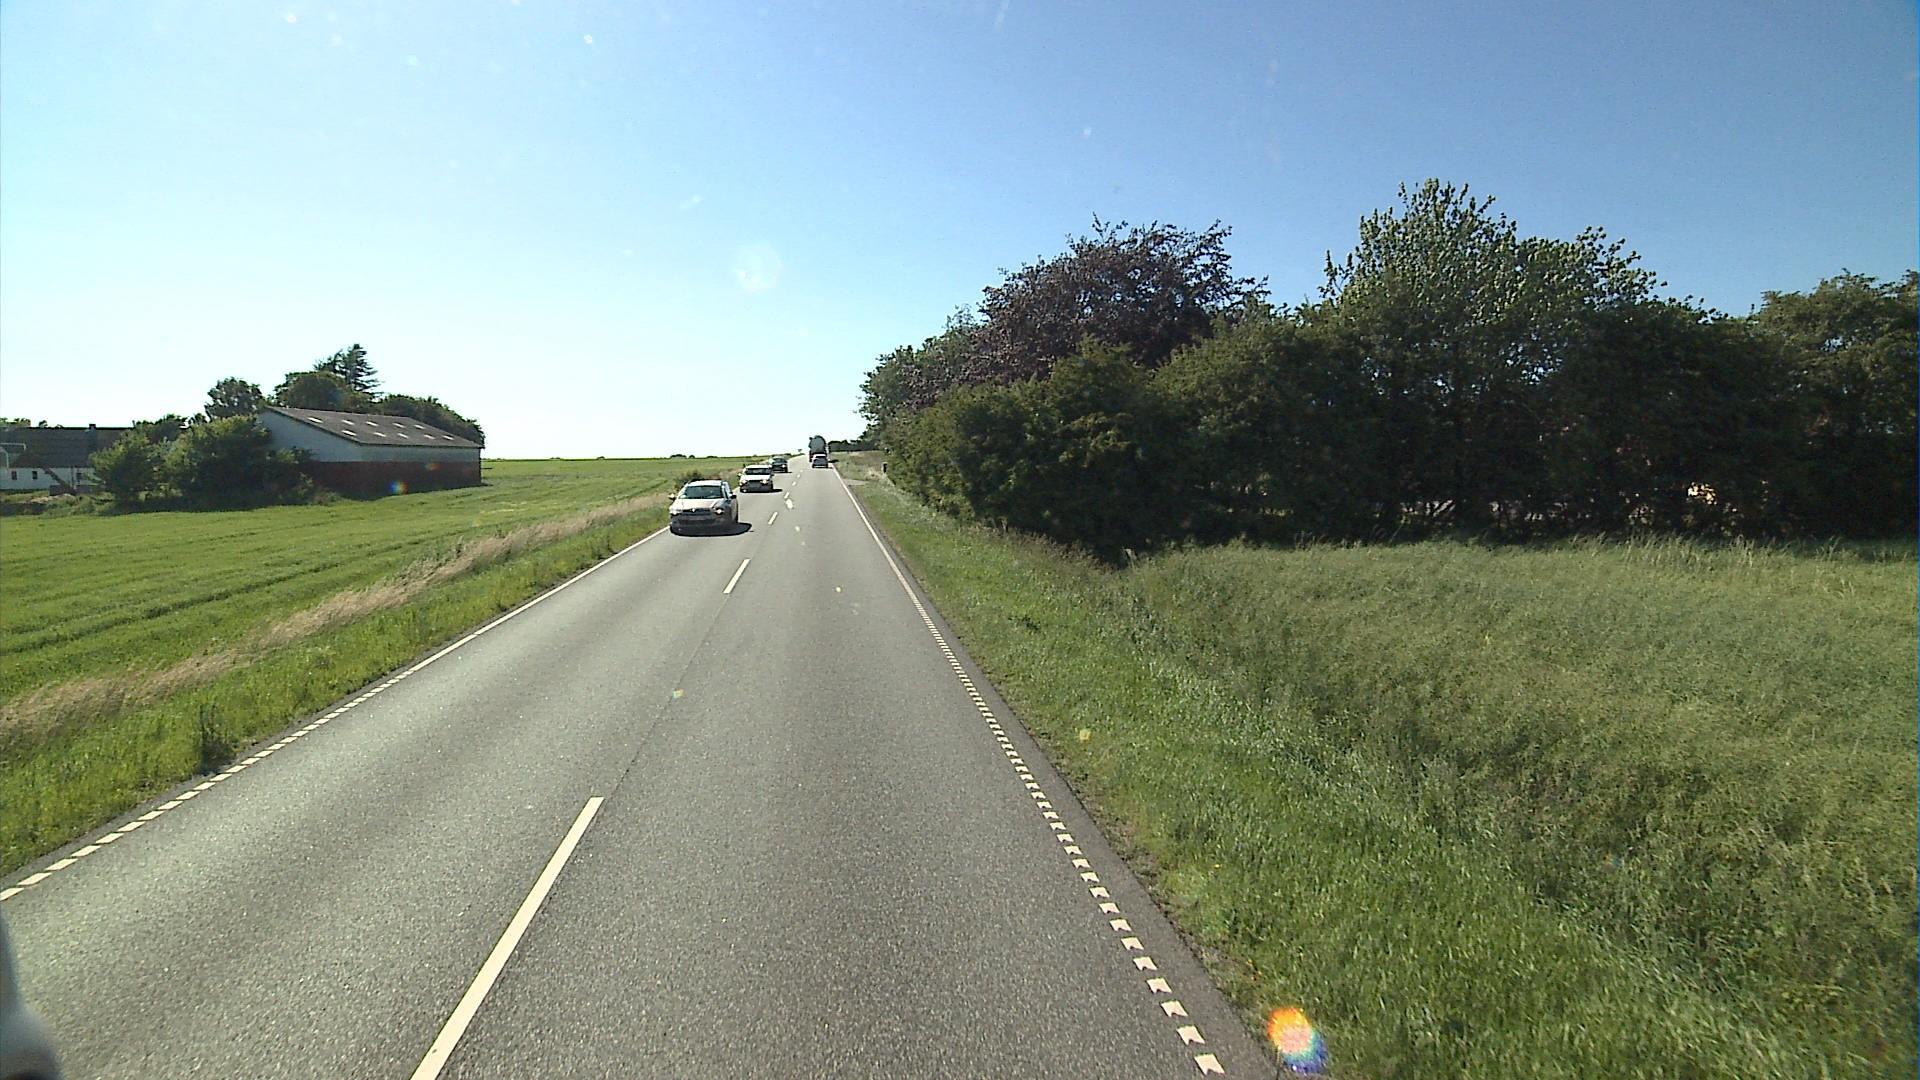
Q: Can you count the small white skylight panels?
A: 10